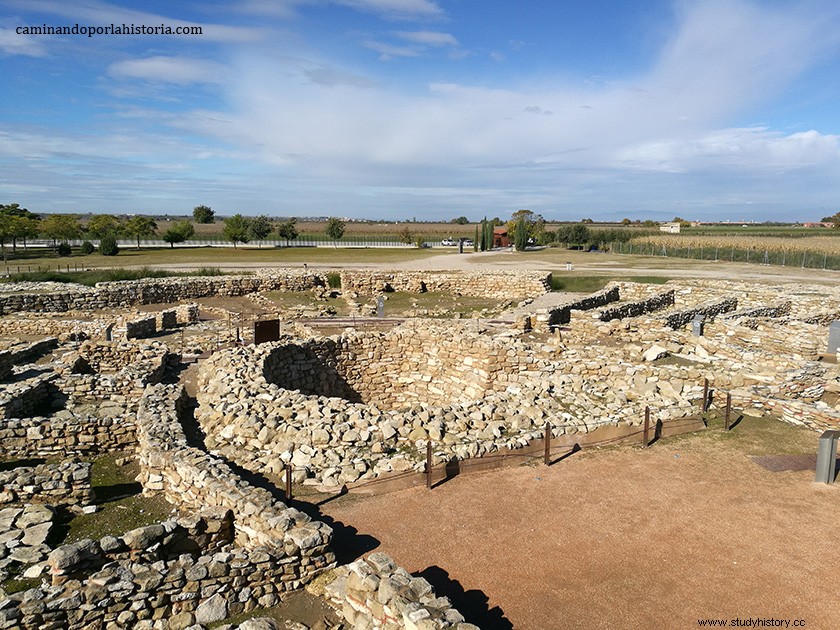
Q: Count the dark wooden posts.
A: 6